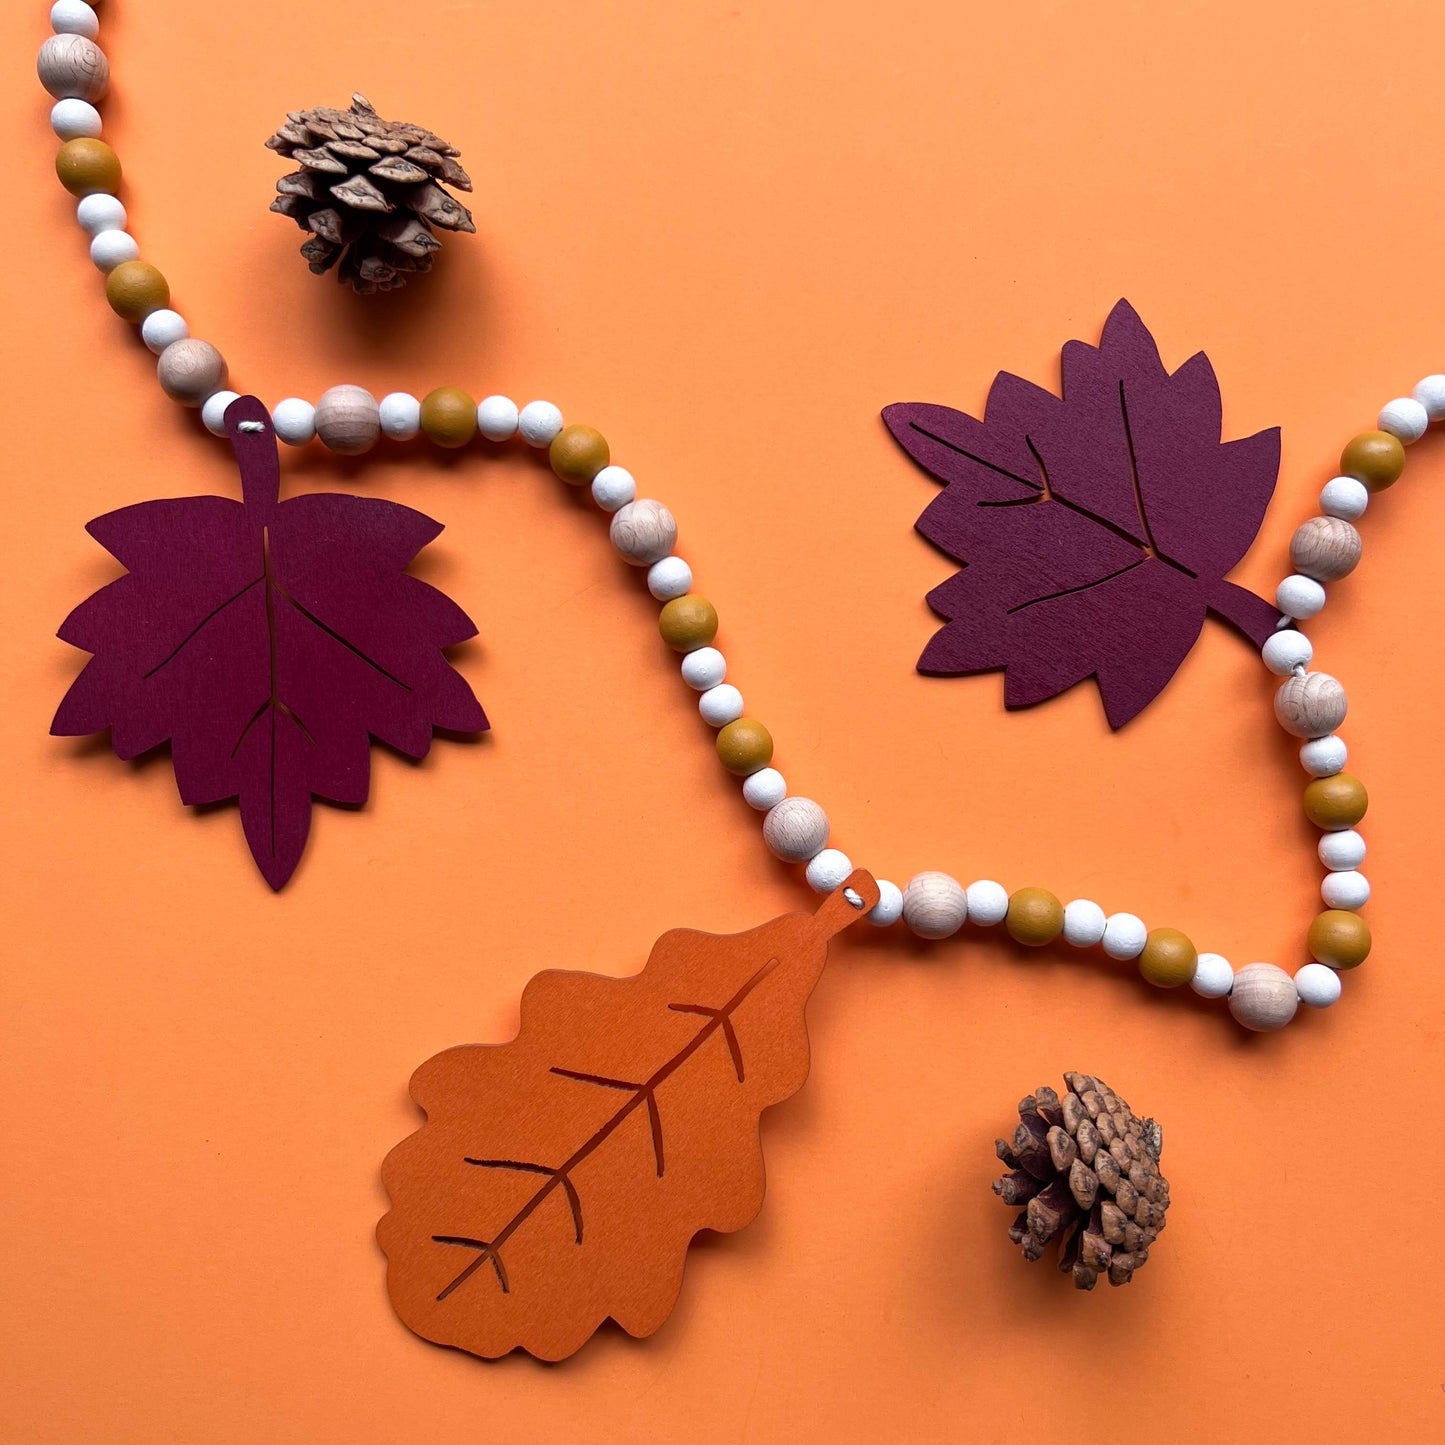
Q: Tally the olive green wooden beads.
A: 11